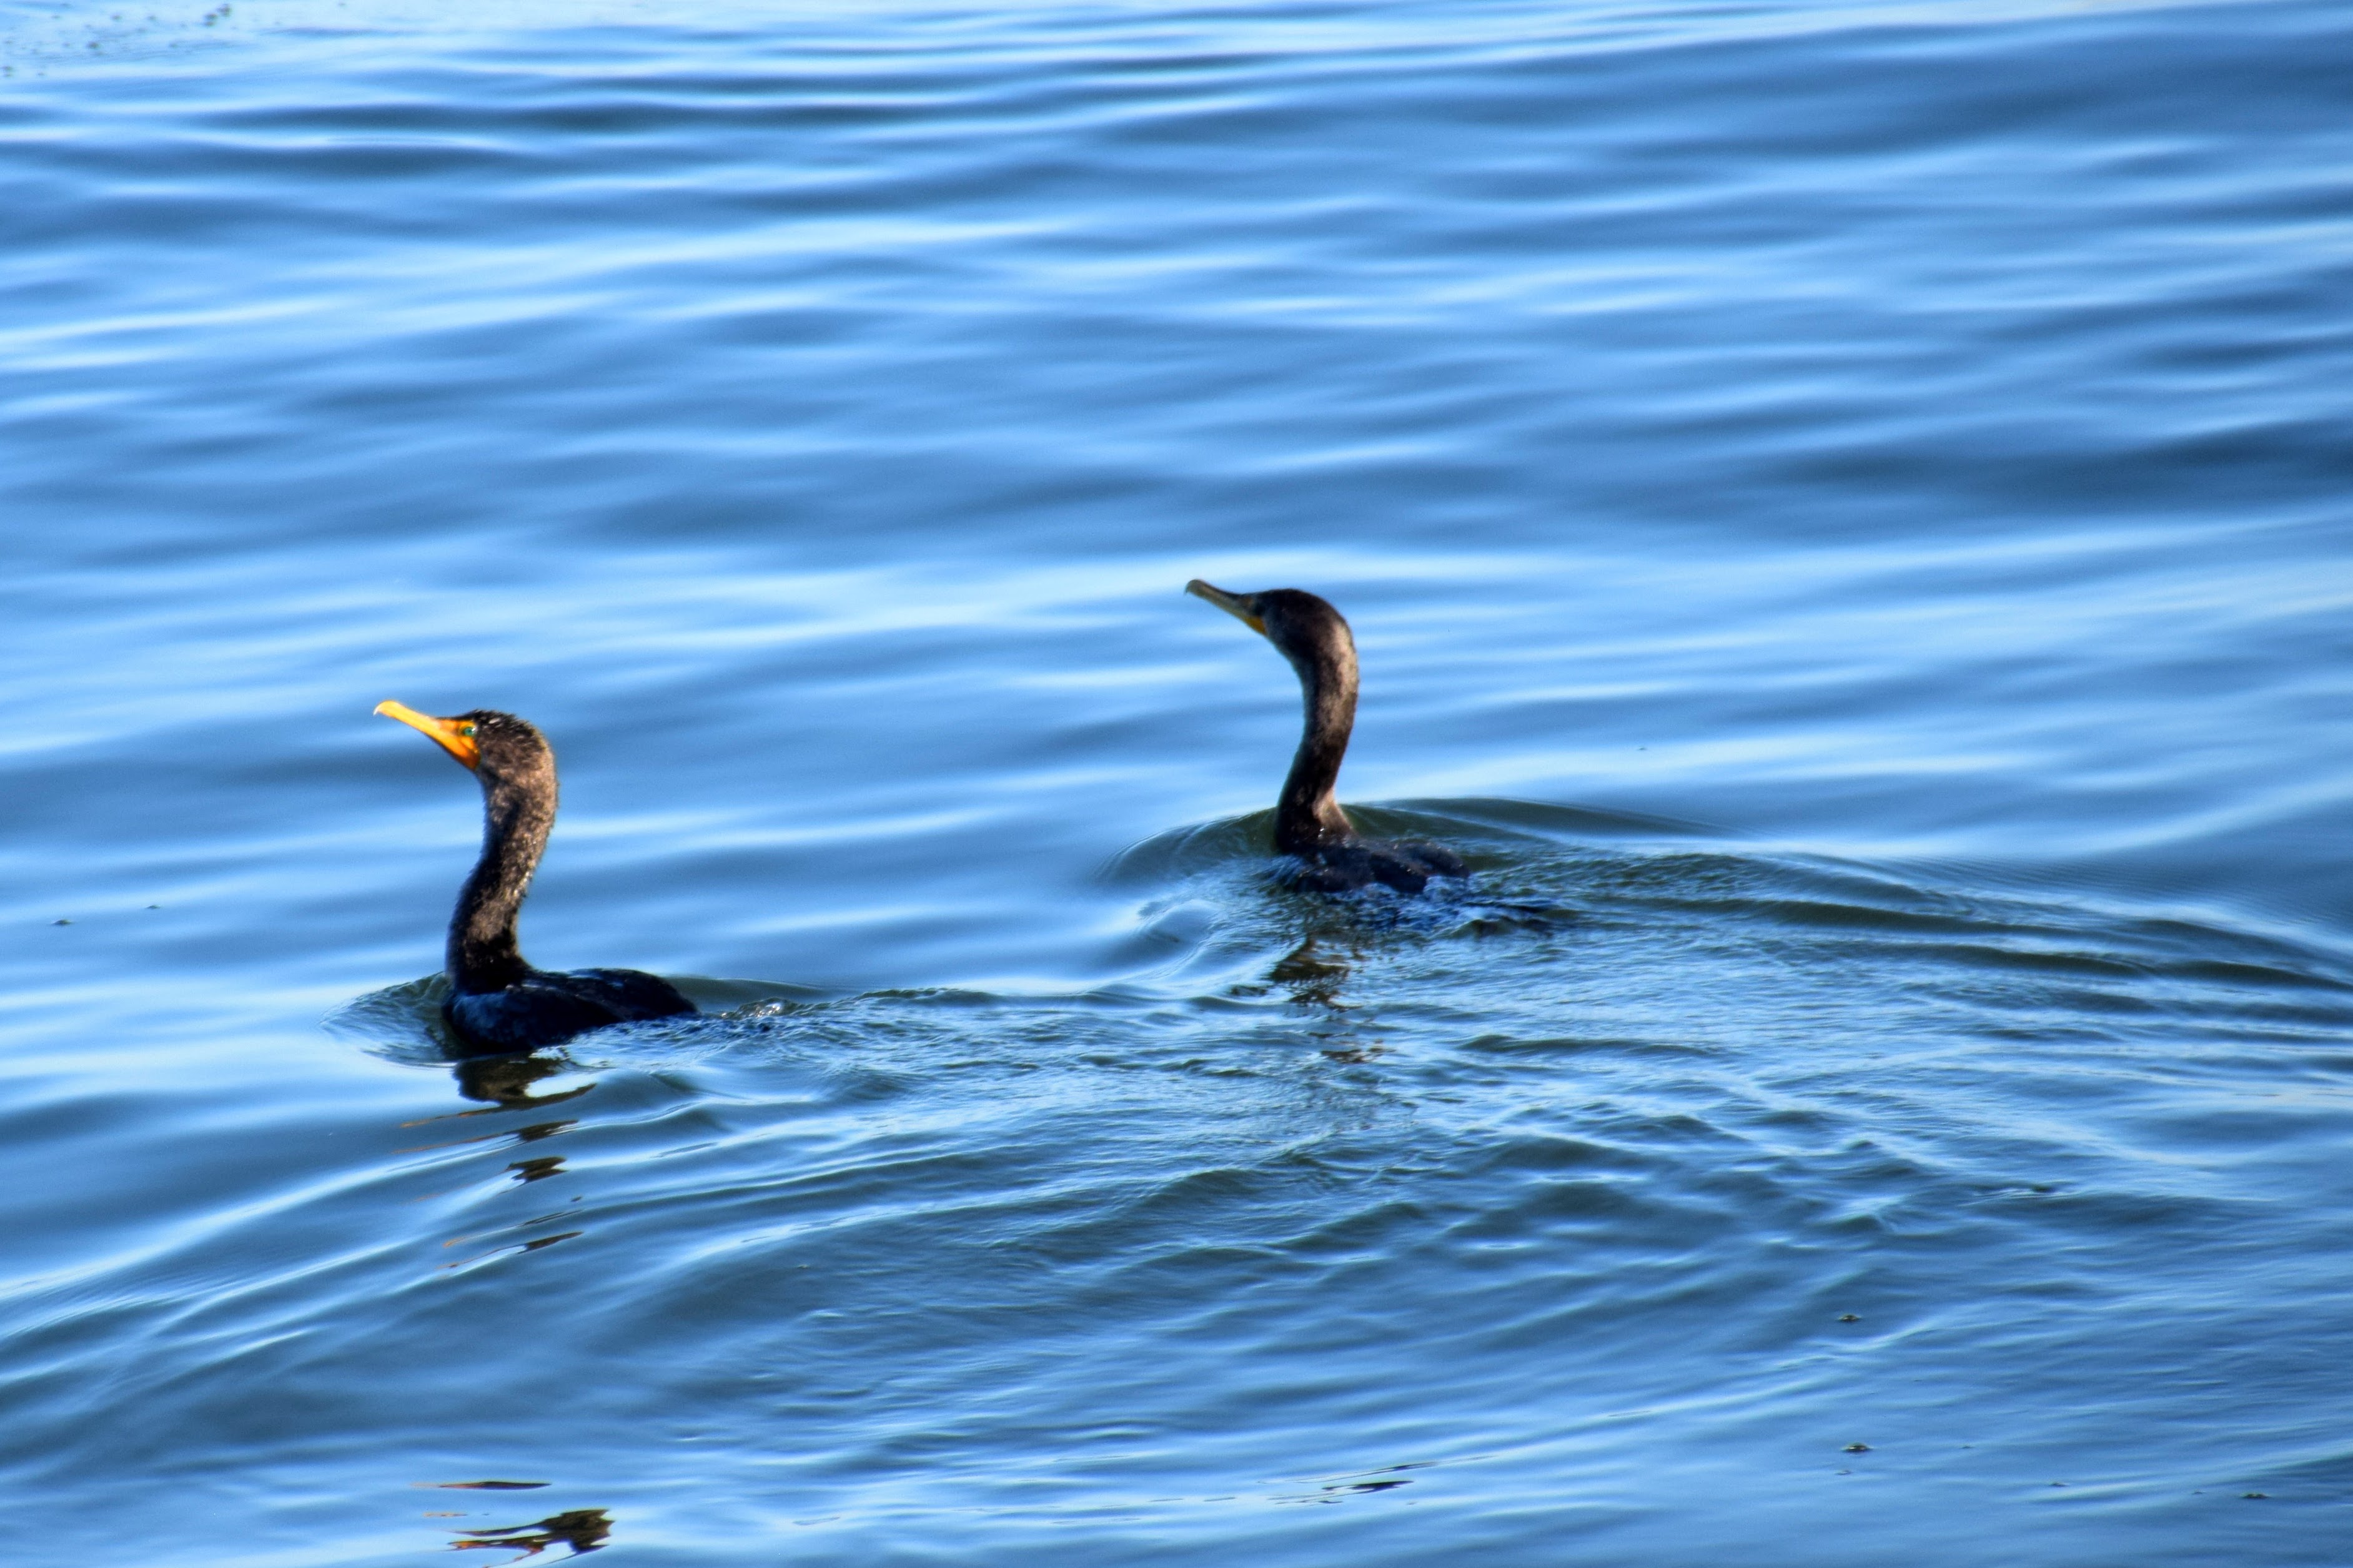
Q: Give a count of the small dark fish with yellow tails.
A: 0